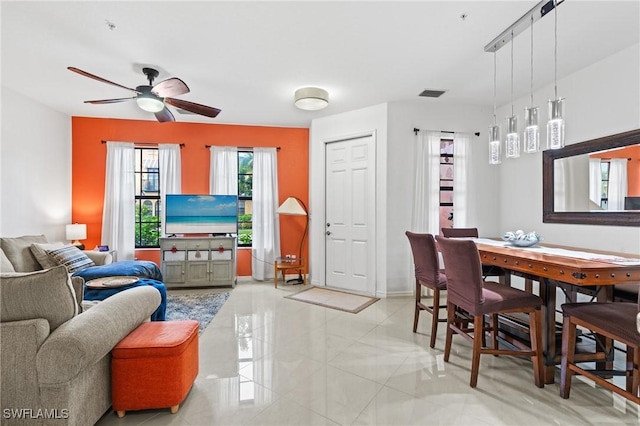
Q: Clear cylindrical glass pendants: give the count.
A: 4